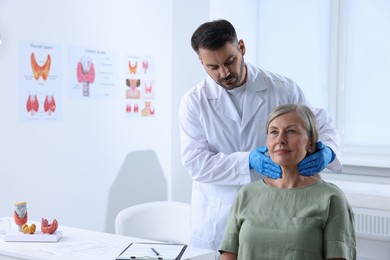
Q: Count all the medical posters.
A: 3